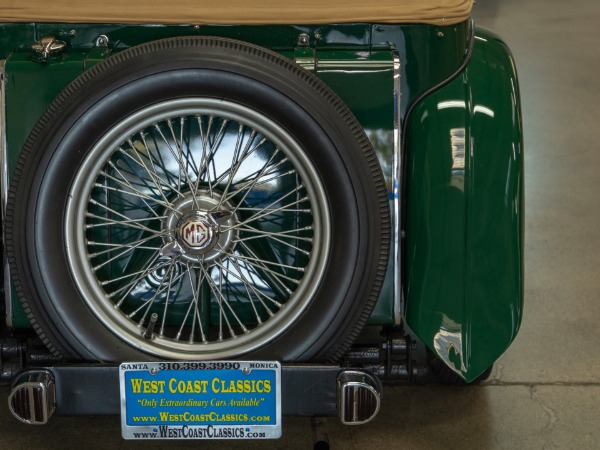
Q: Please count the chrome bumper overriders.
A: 2